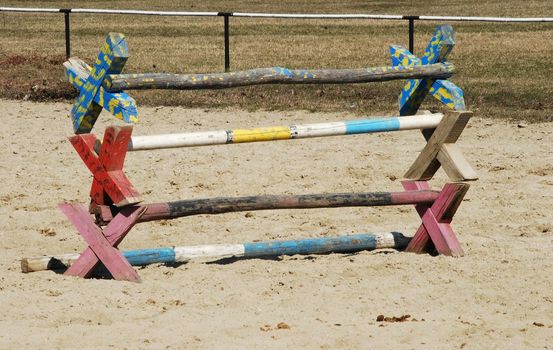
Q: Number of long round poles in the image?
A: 4